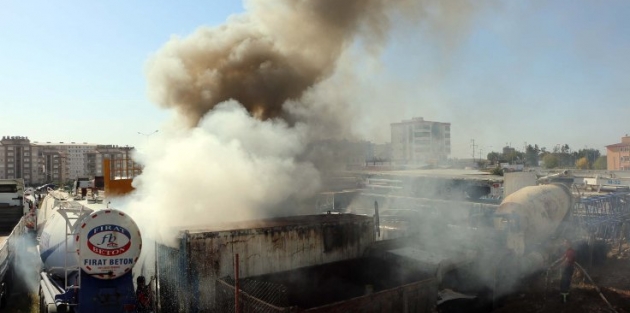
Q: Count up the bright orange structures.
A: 1